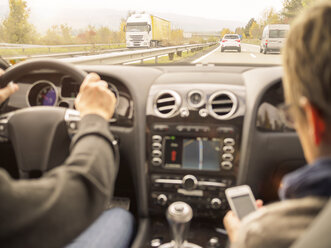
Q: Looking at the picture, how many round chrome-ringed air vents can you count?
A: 2